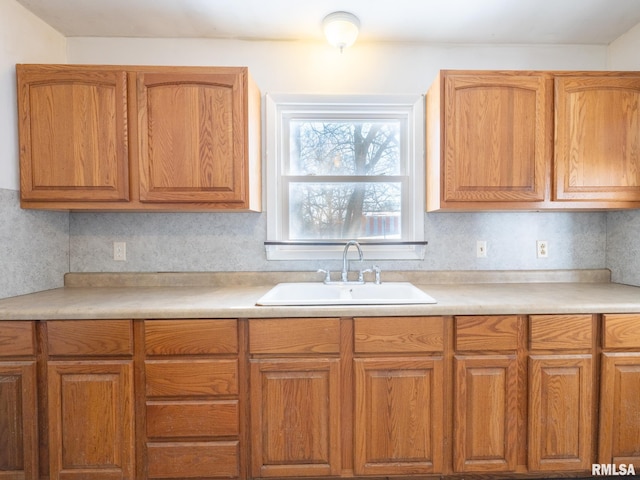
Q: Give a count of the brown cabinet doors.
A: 11